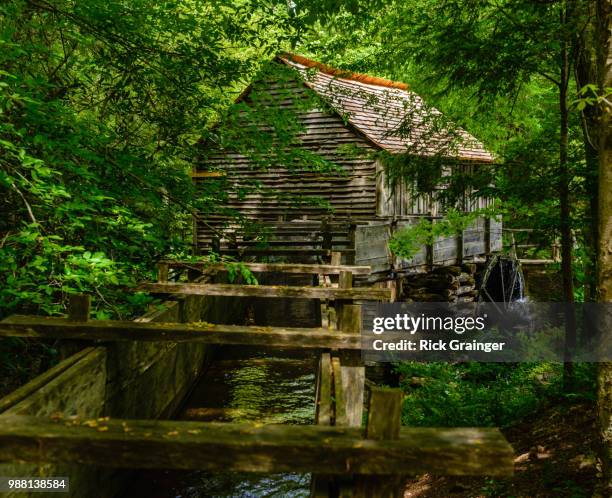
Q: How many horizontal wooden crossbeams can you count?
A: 4